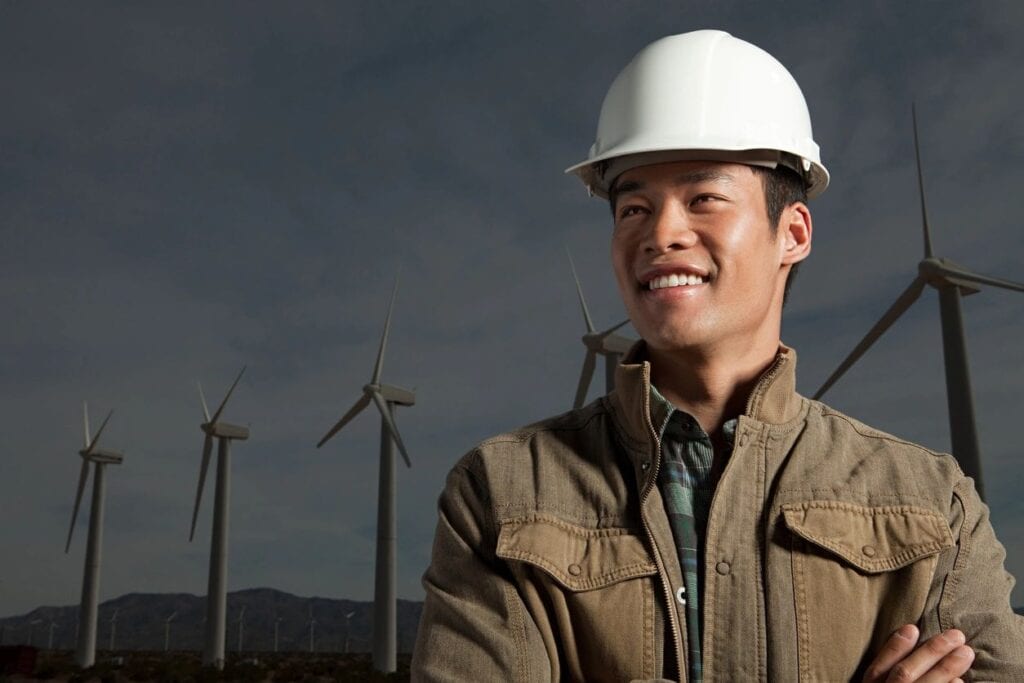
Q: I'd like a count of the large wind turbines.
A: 5